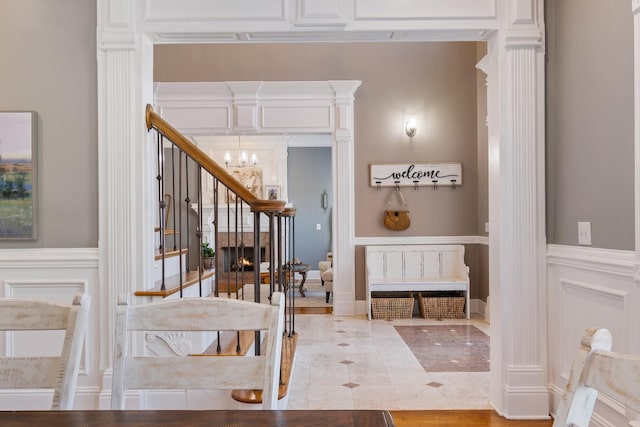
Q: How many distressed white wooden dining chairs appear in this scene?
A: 3